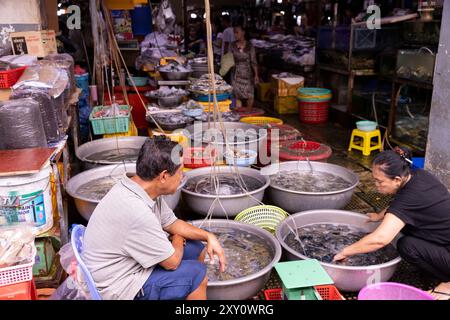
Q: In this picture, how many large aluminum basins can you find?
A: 7